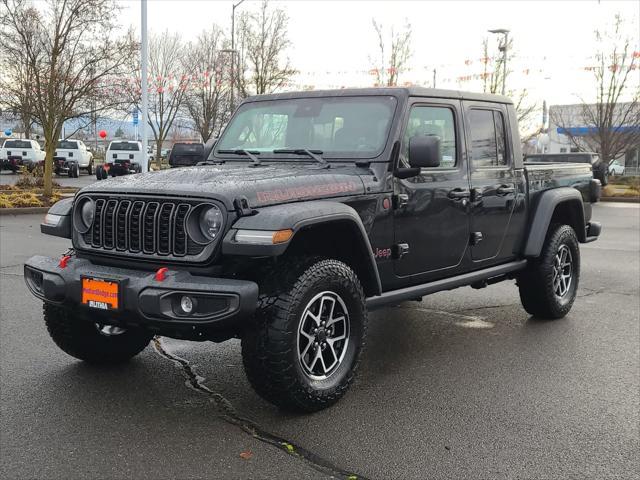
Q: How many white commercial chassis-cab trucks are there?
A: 3